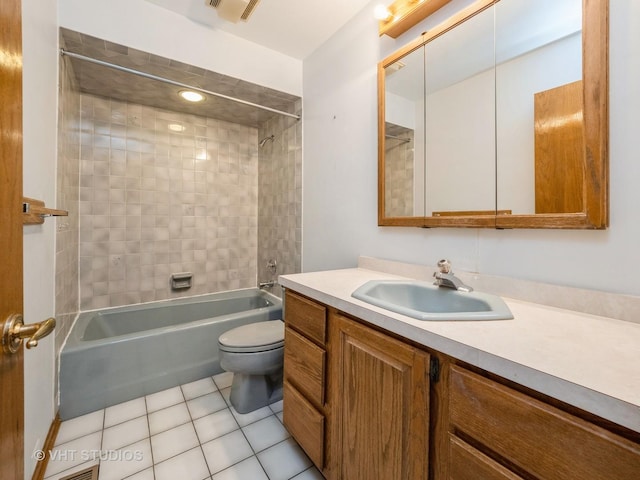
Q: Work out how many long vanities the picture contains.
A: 1